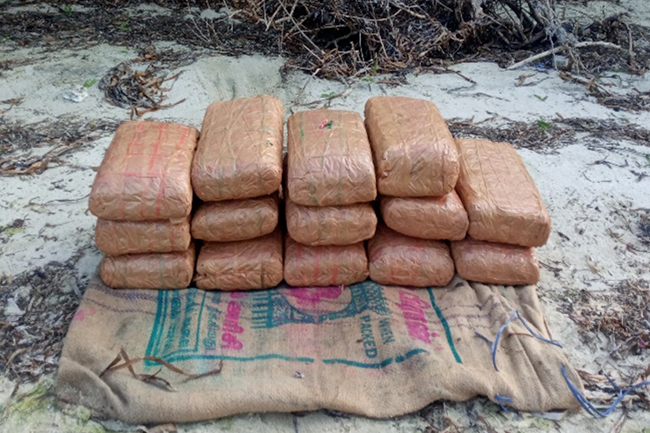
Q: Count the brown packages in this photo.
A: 14